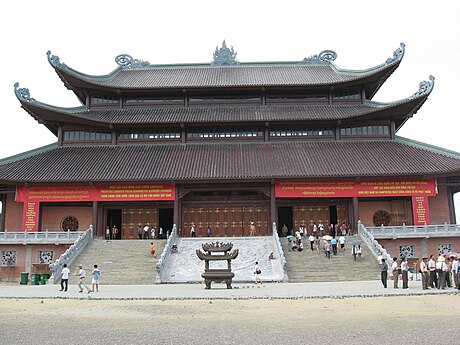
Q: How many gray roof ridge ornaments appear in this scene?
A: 7